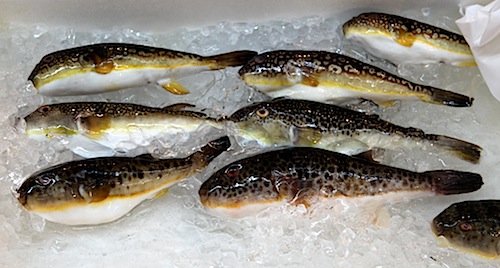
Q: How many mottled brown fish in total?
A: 8